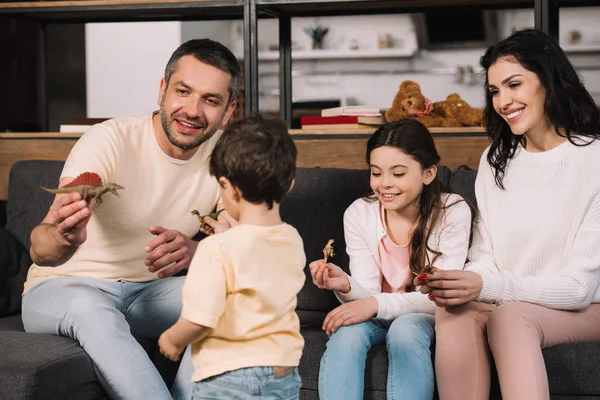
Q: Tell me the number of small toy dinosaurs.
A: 4